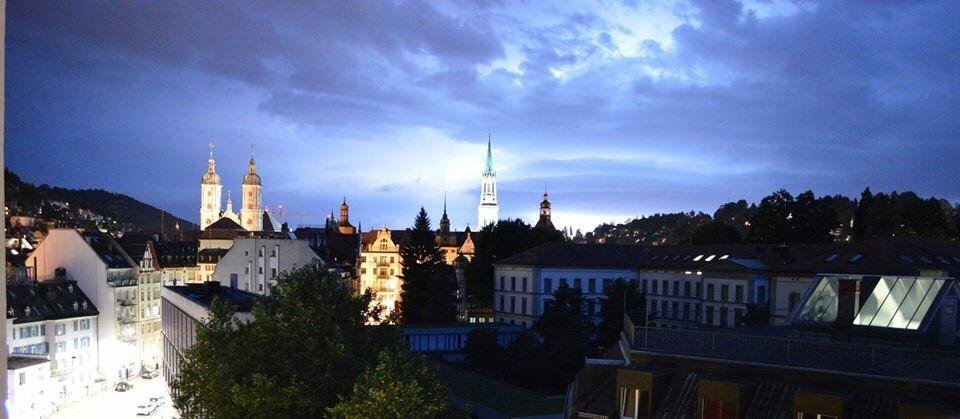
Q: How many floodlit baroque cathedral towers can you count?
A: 2